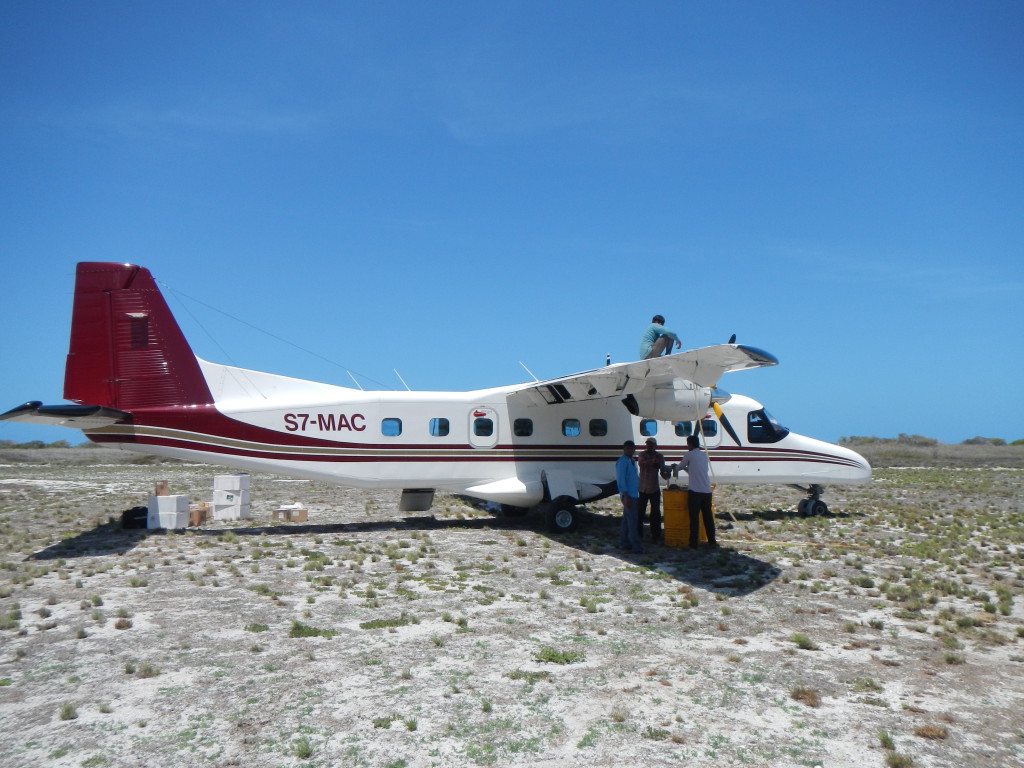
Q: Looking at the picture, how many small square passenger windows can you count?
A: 9